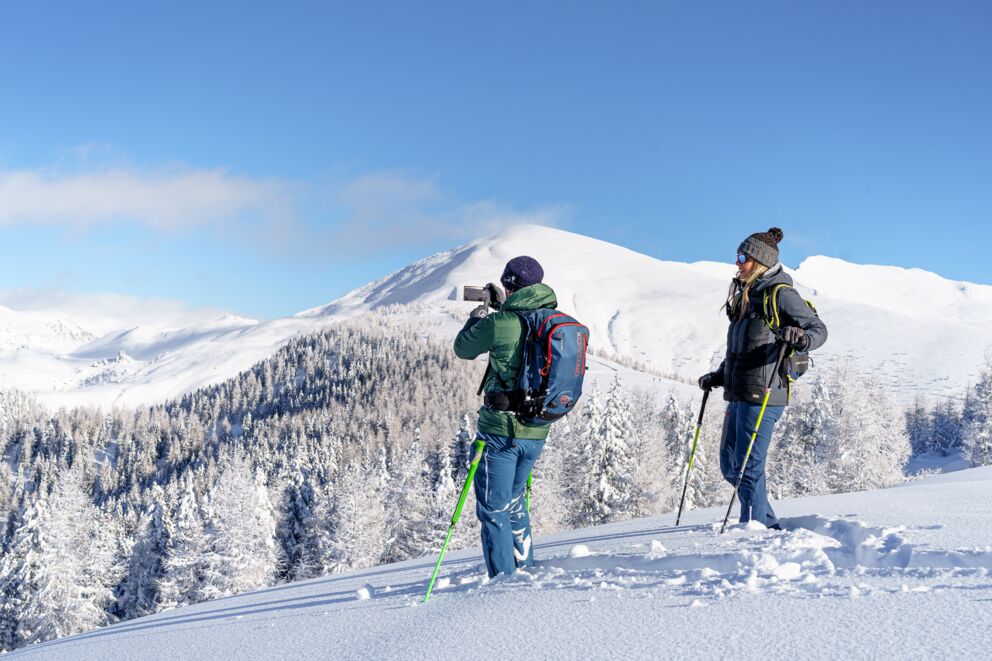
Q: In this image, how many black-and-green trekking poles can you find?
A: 2